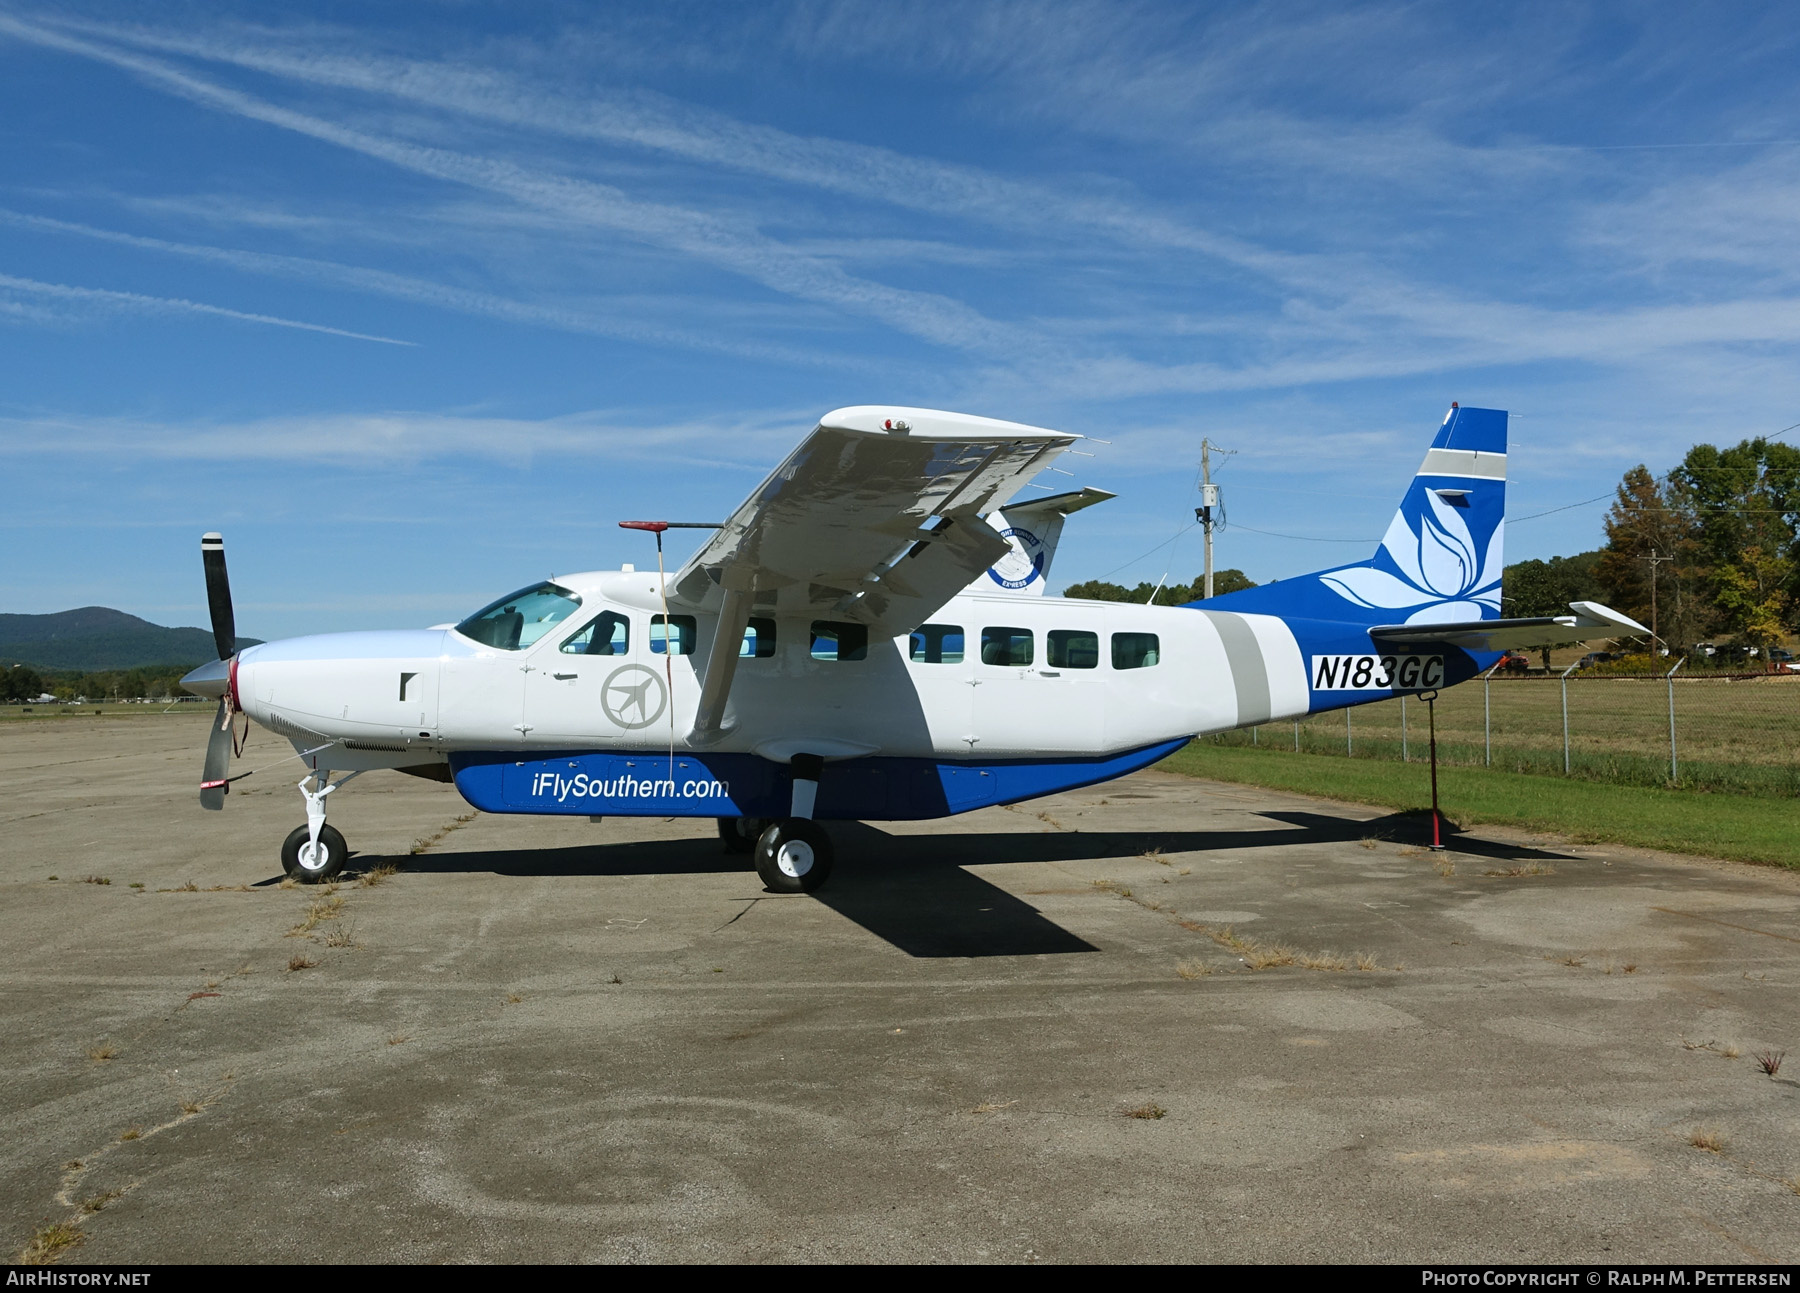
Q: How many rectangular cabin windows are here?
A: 7